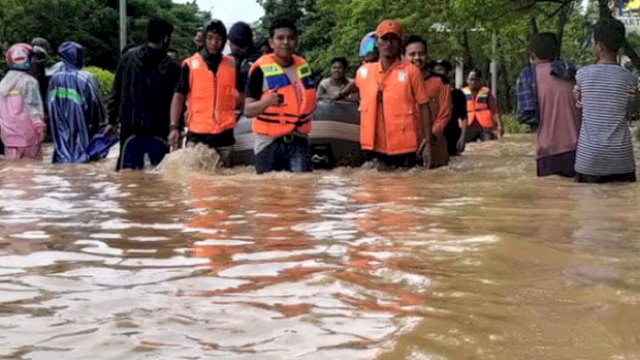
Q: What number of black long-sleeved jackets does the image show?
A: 1